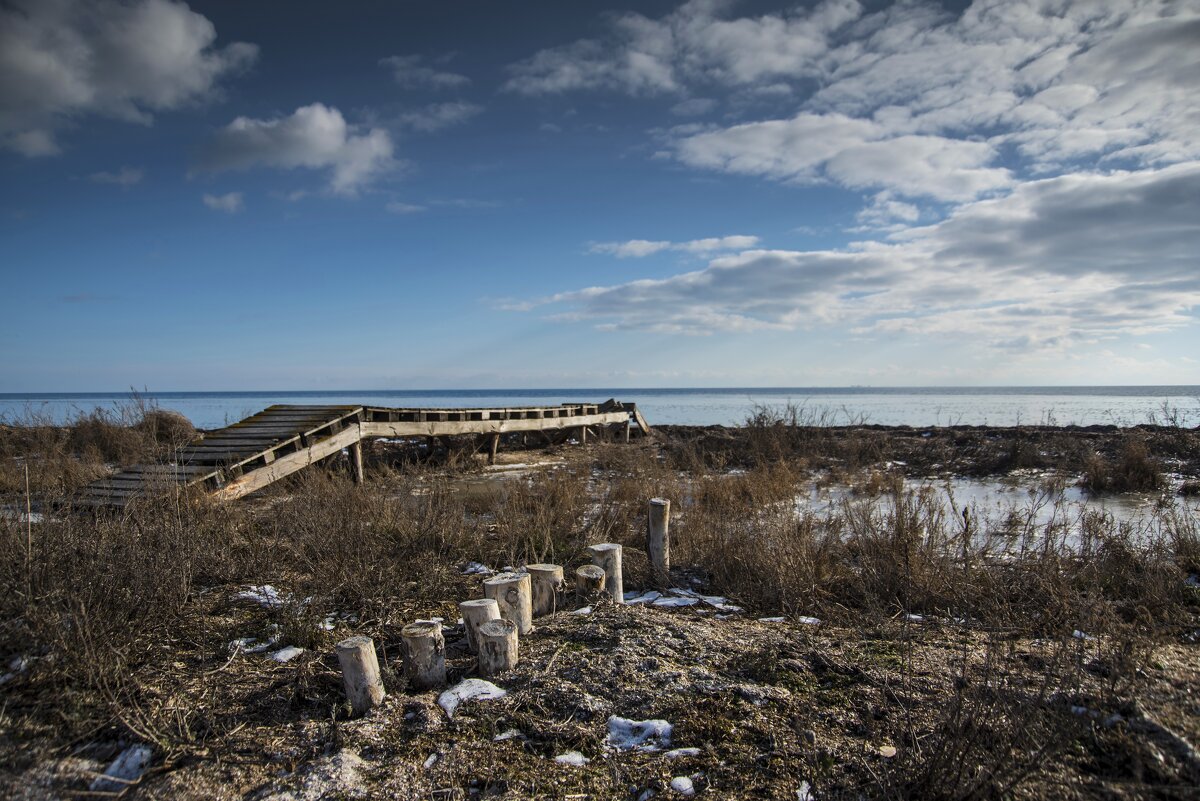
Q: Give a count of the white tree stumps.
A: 9